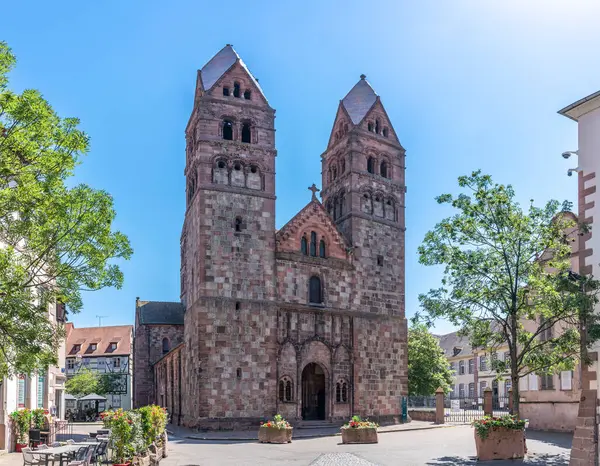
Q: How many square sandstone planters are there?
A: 3